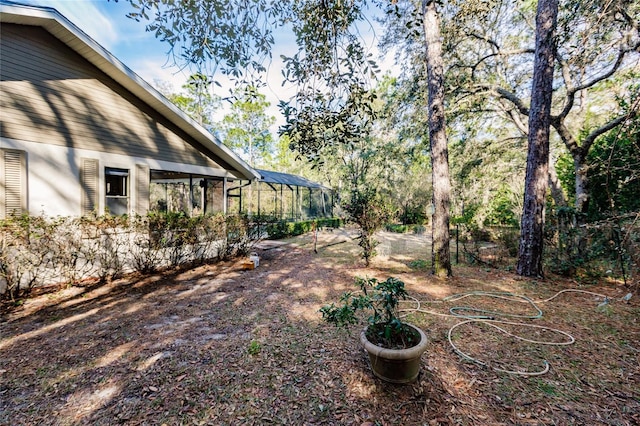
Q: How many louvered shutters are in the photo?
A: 3